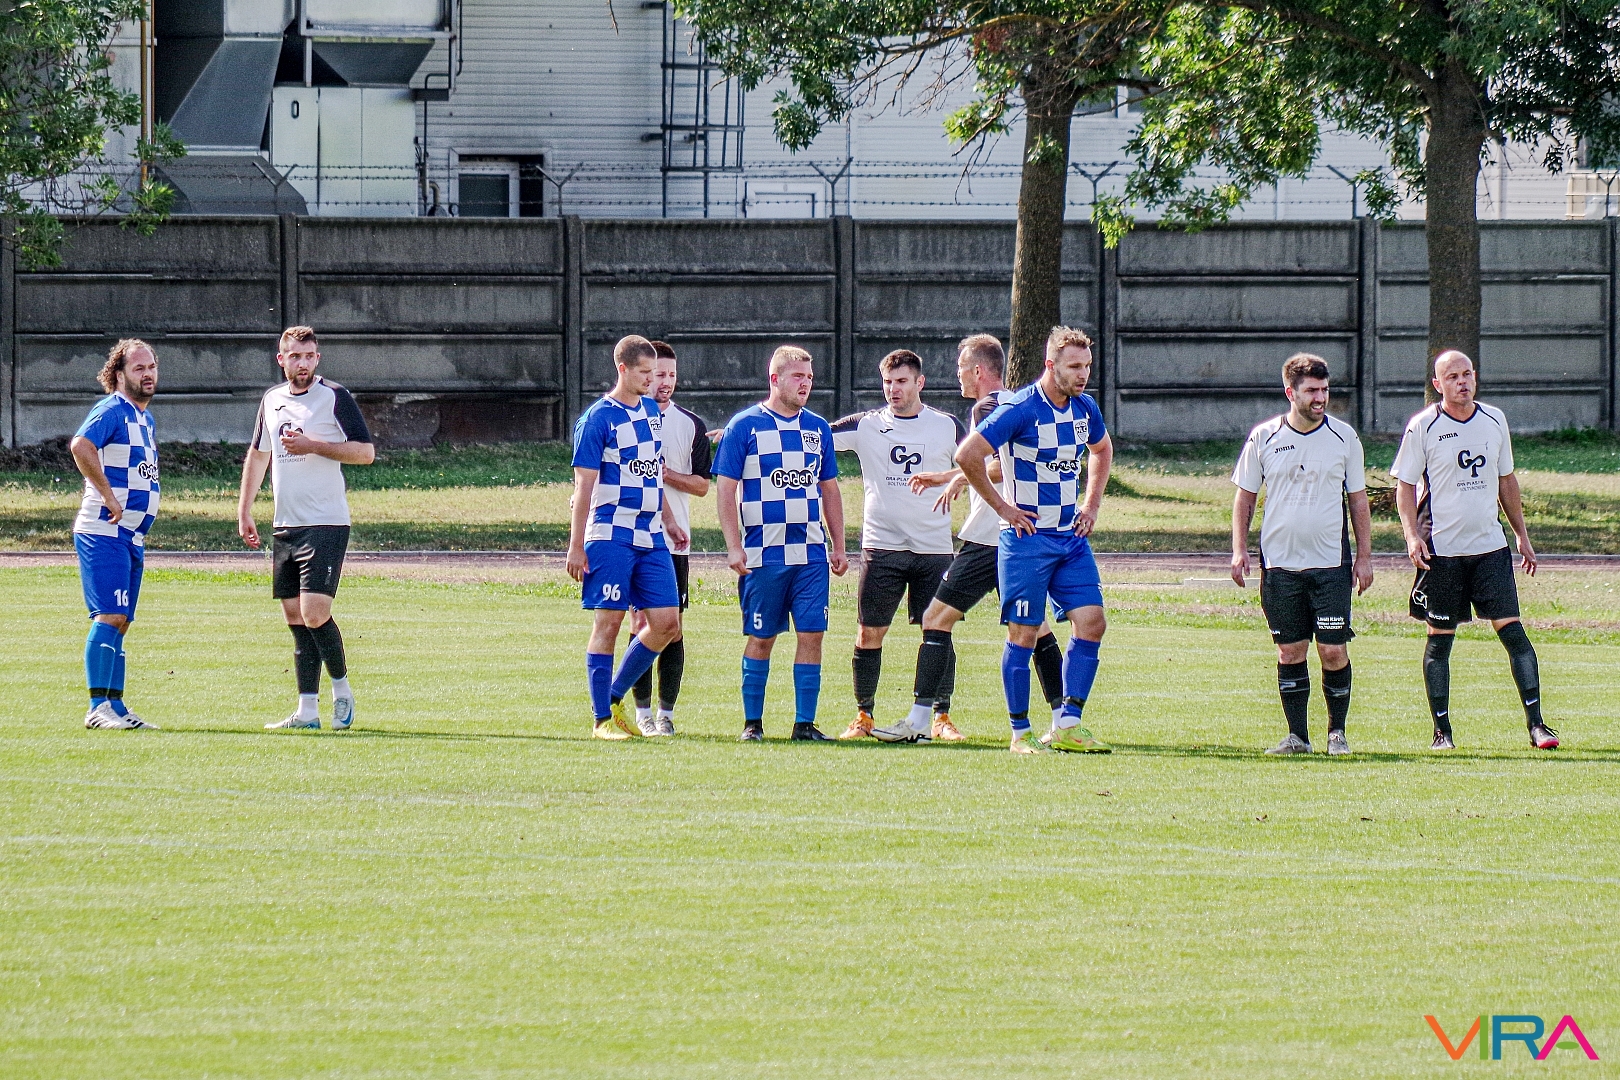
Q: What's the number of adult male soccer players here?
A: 10